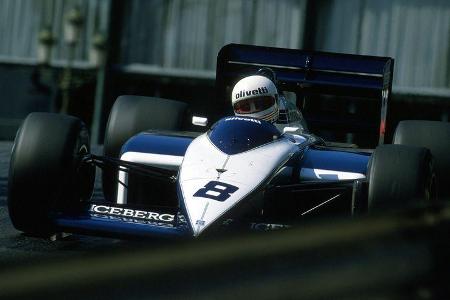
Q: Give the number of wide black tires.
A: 4